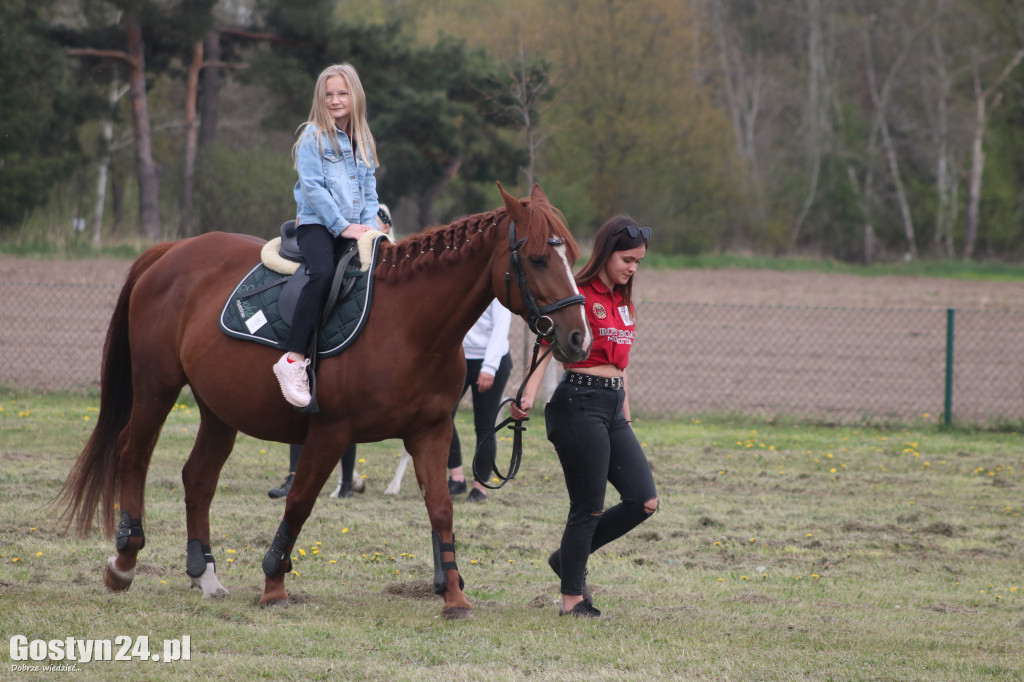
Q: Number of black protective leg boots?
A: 4